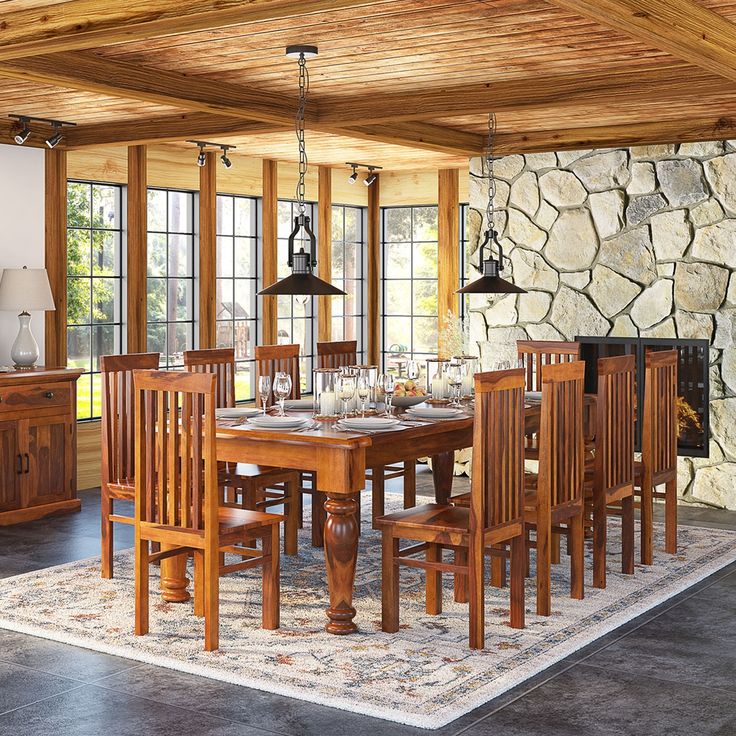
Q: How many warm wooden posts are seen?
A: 7